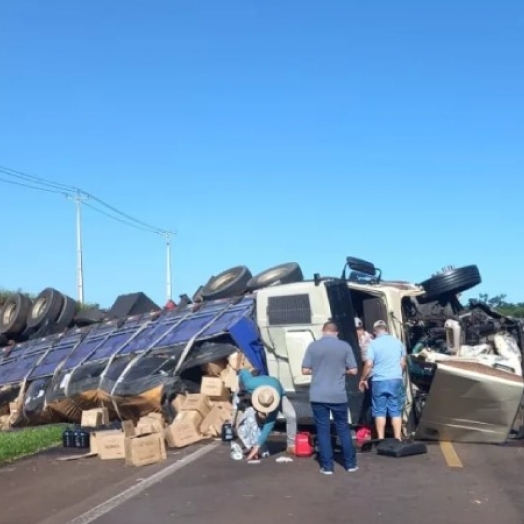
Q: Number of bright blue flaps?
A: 1